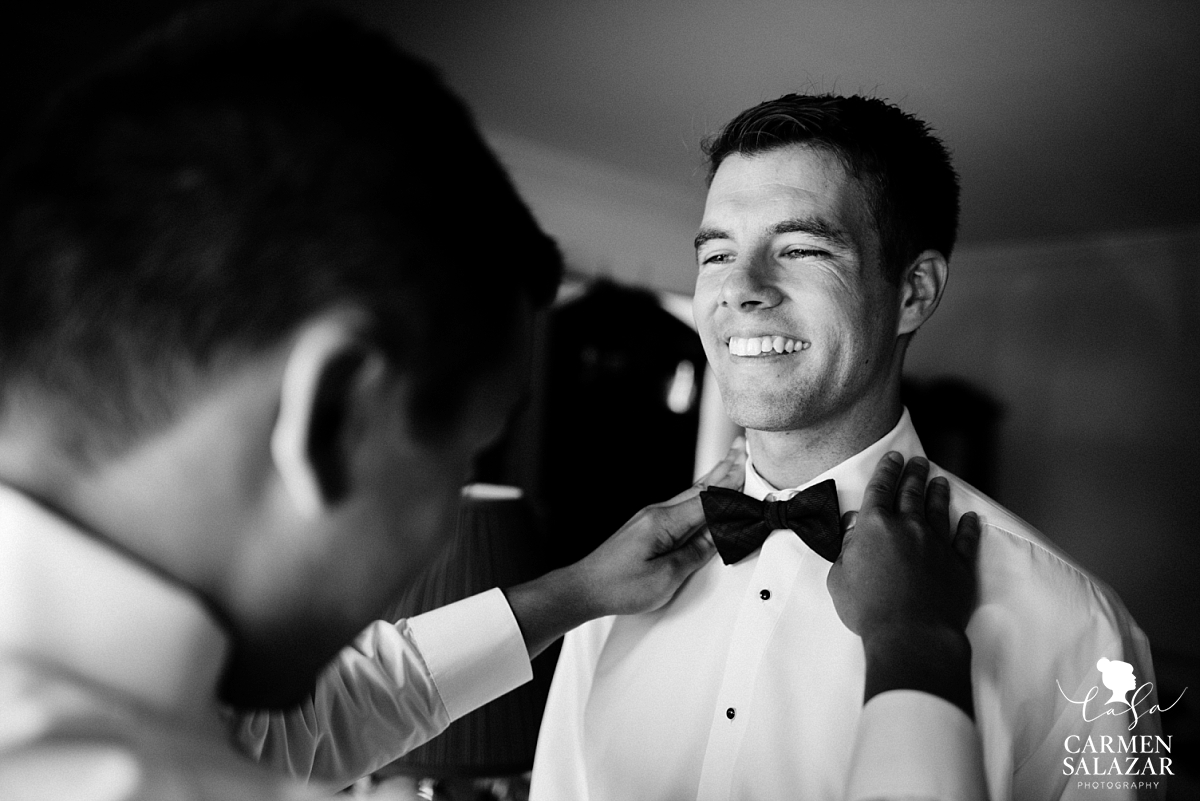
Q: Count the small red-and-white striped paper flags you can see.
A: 0